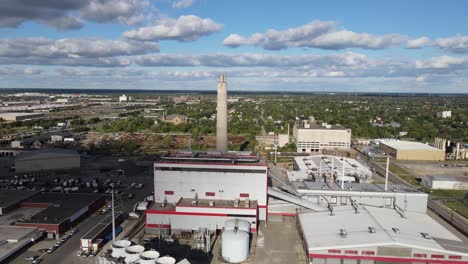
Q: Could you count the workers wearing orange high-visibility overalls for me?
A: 0